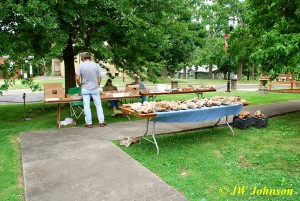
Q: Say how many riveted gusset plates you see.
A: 0